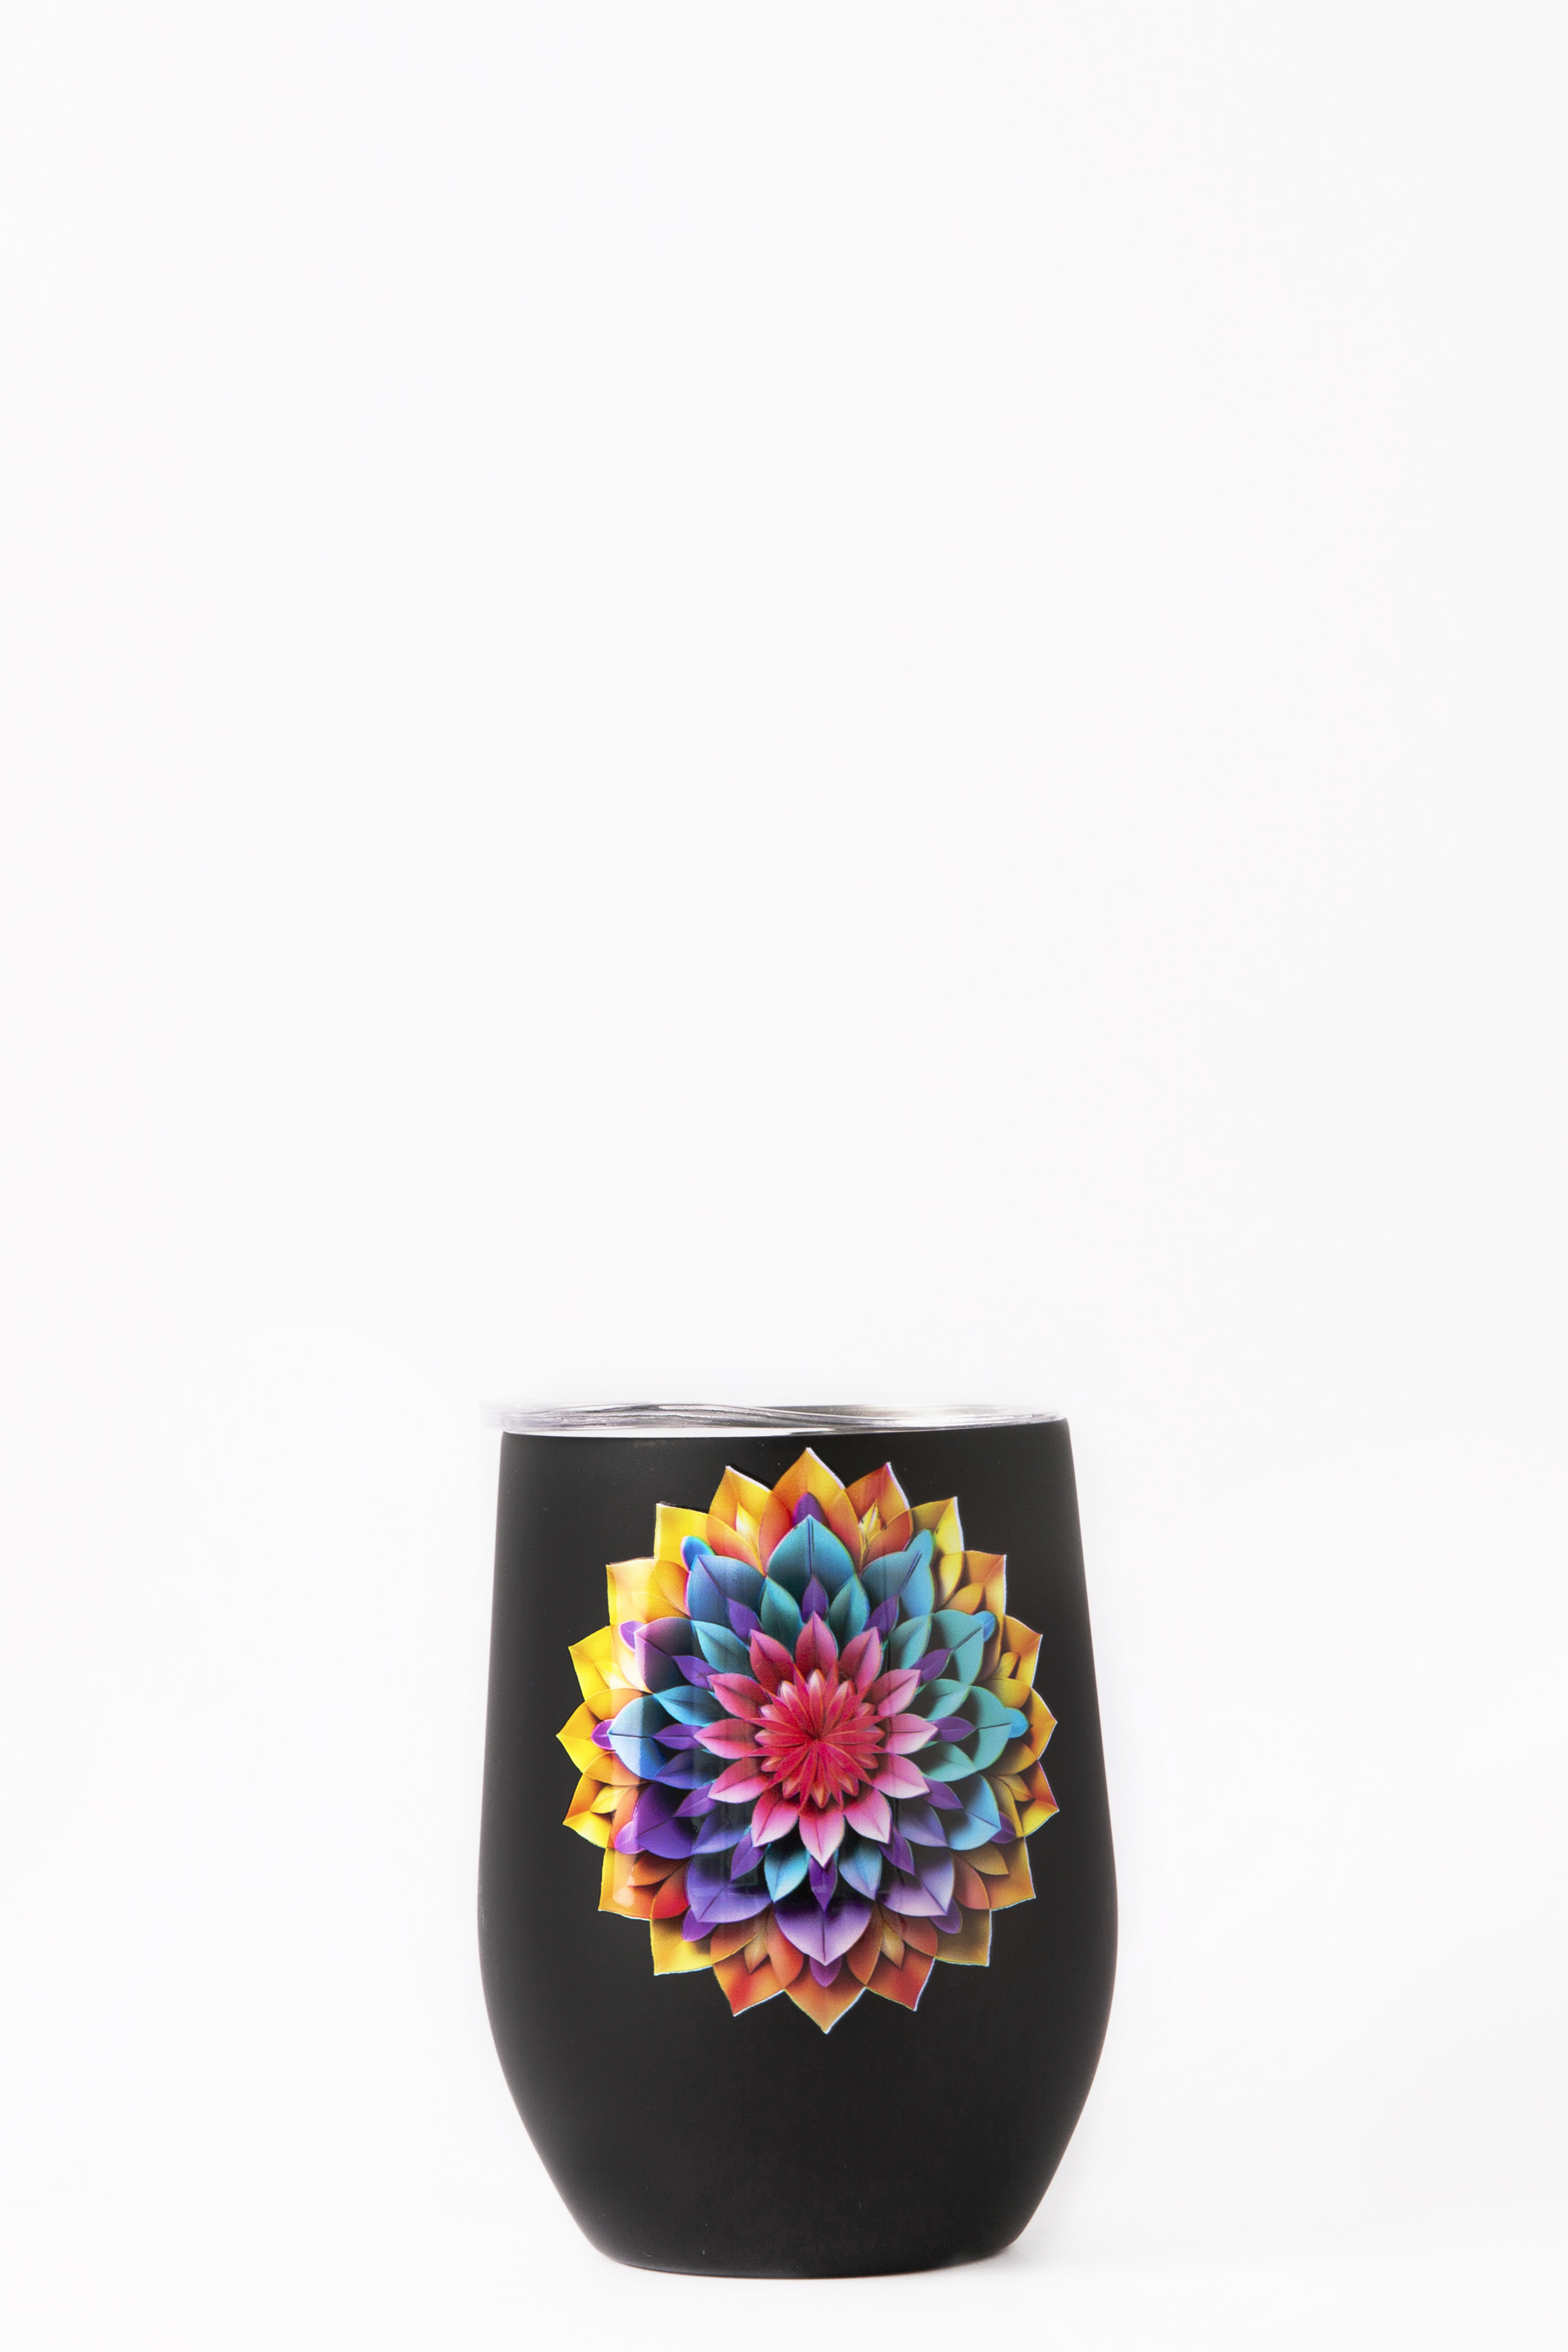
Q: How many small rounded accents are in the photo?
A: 12